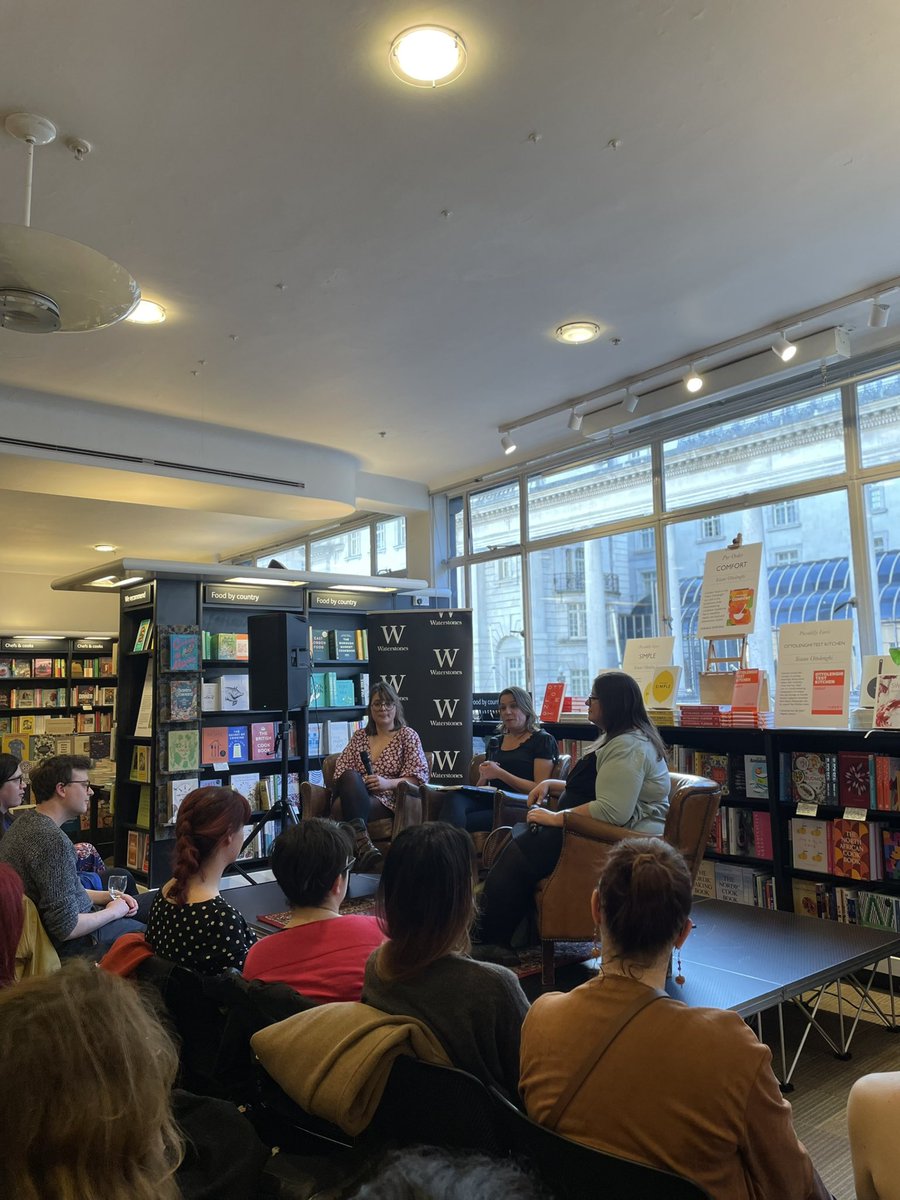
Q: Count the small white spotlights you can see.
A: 6